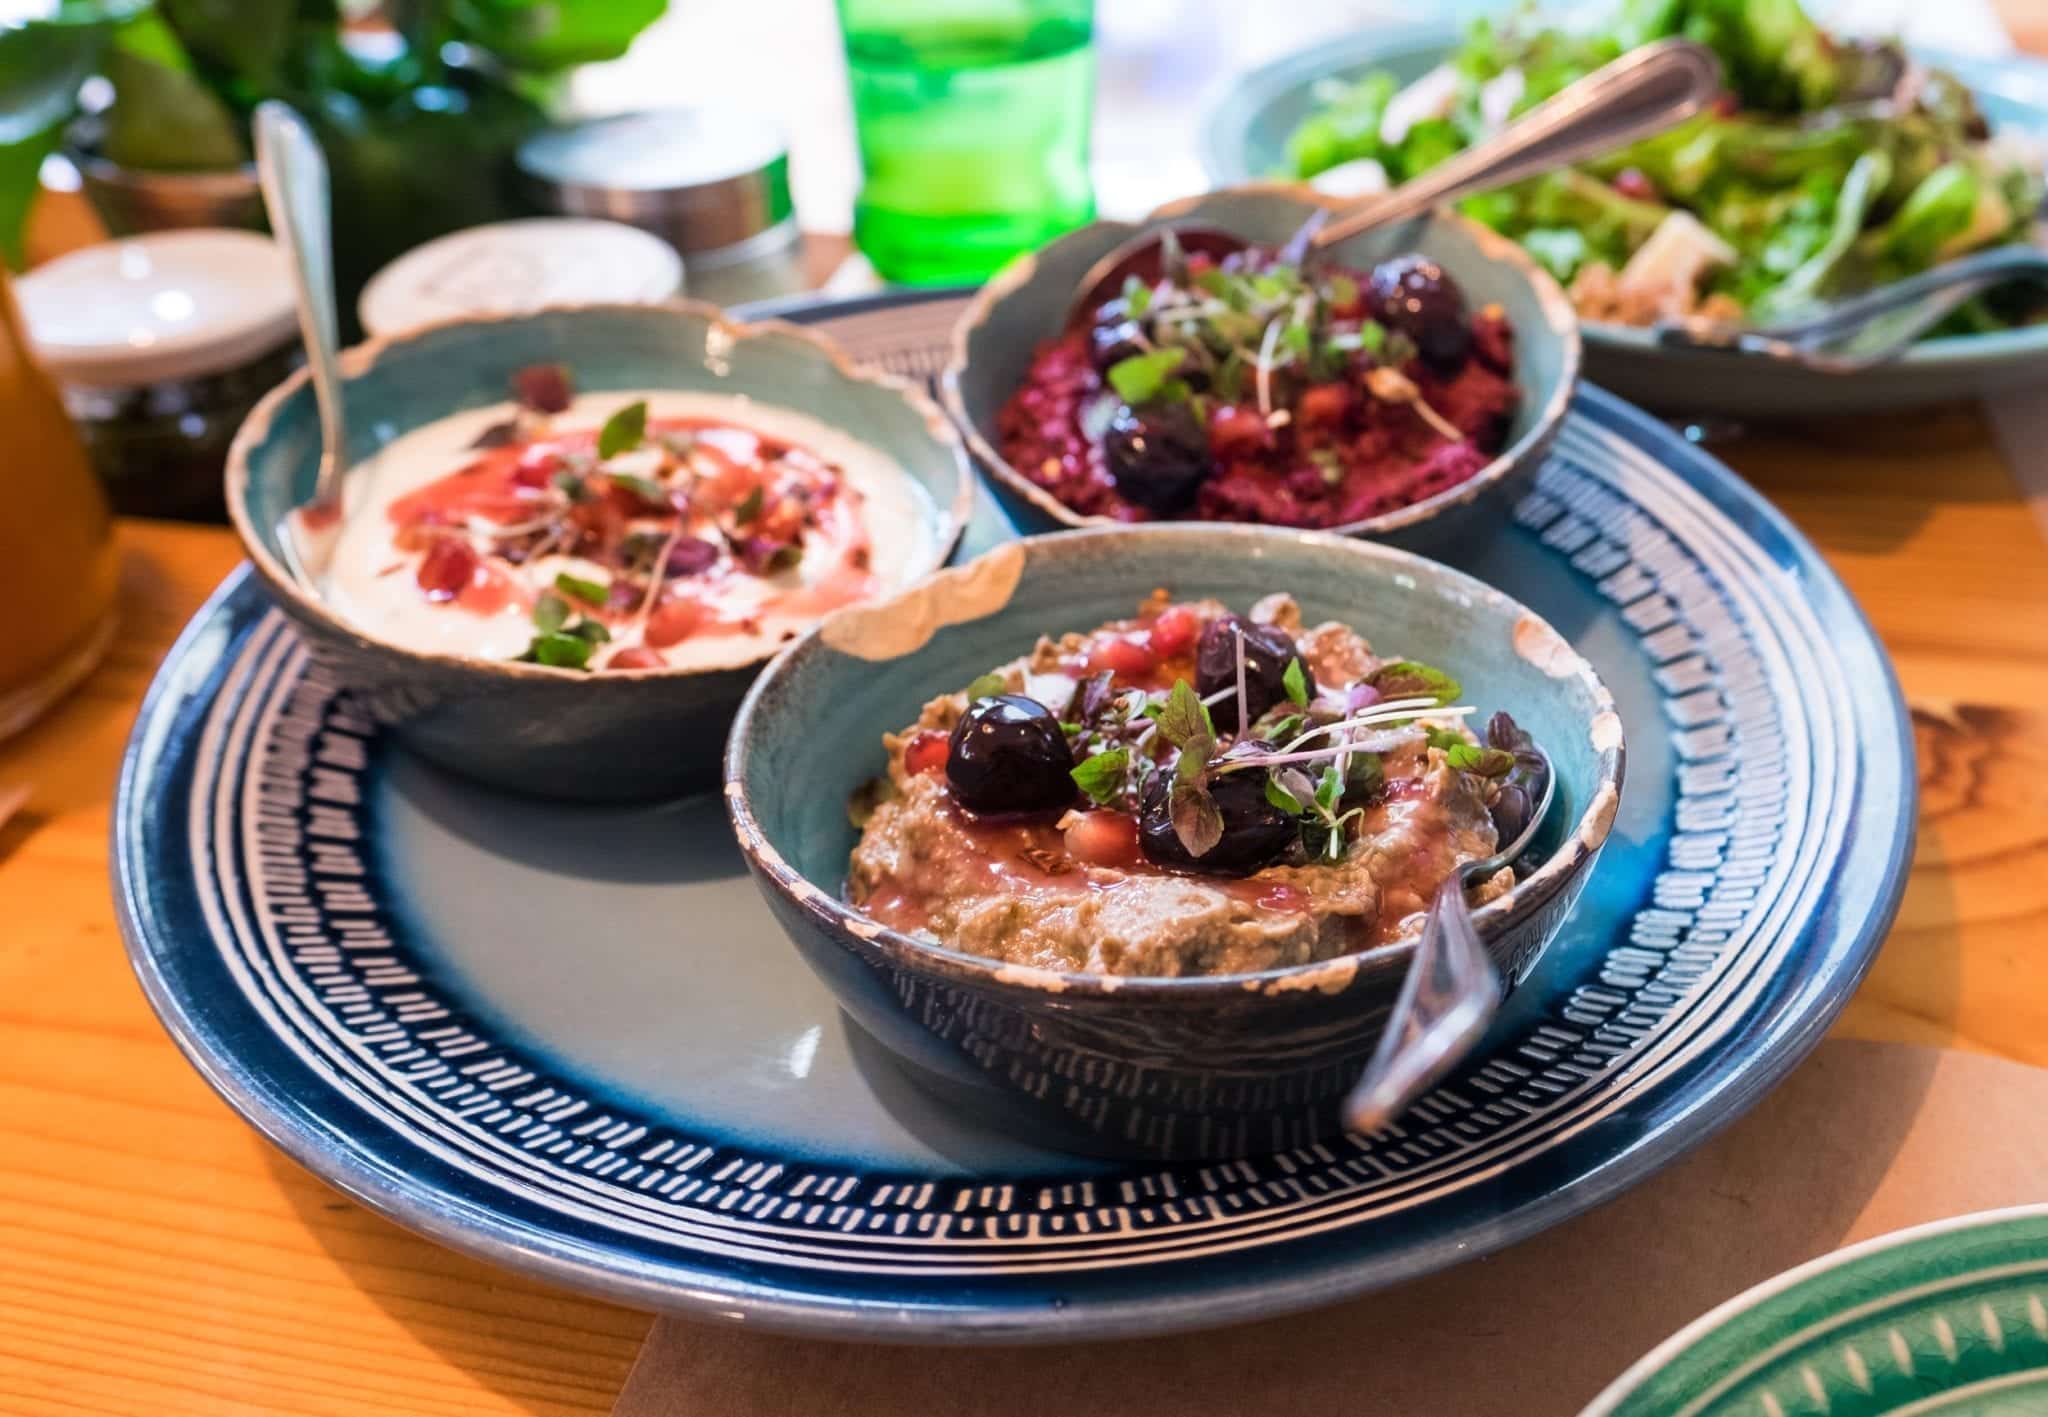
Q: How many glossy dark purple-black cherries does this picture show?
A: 6